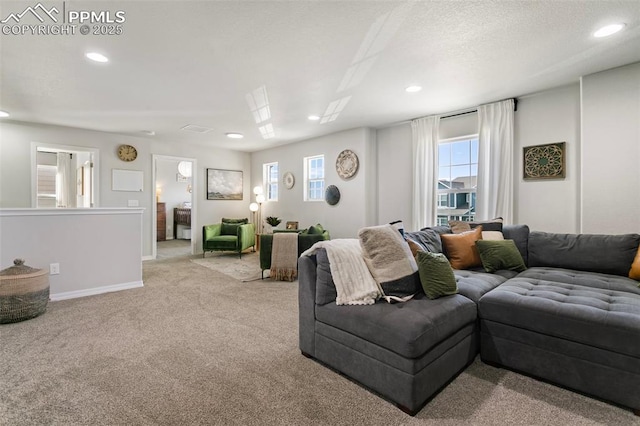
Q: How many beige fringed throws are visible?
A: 1